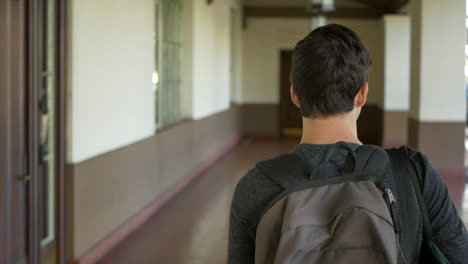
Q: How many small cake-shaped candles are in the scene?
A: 0